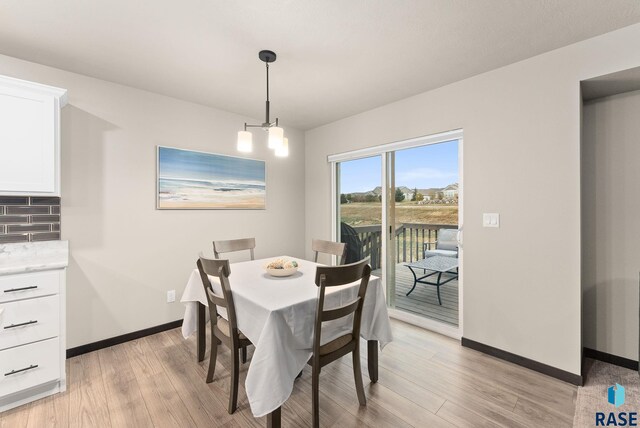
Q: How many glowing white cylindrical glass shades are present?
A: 3